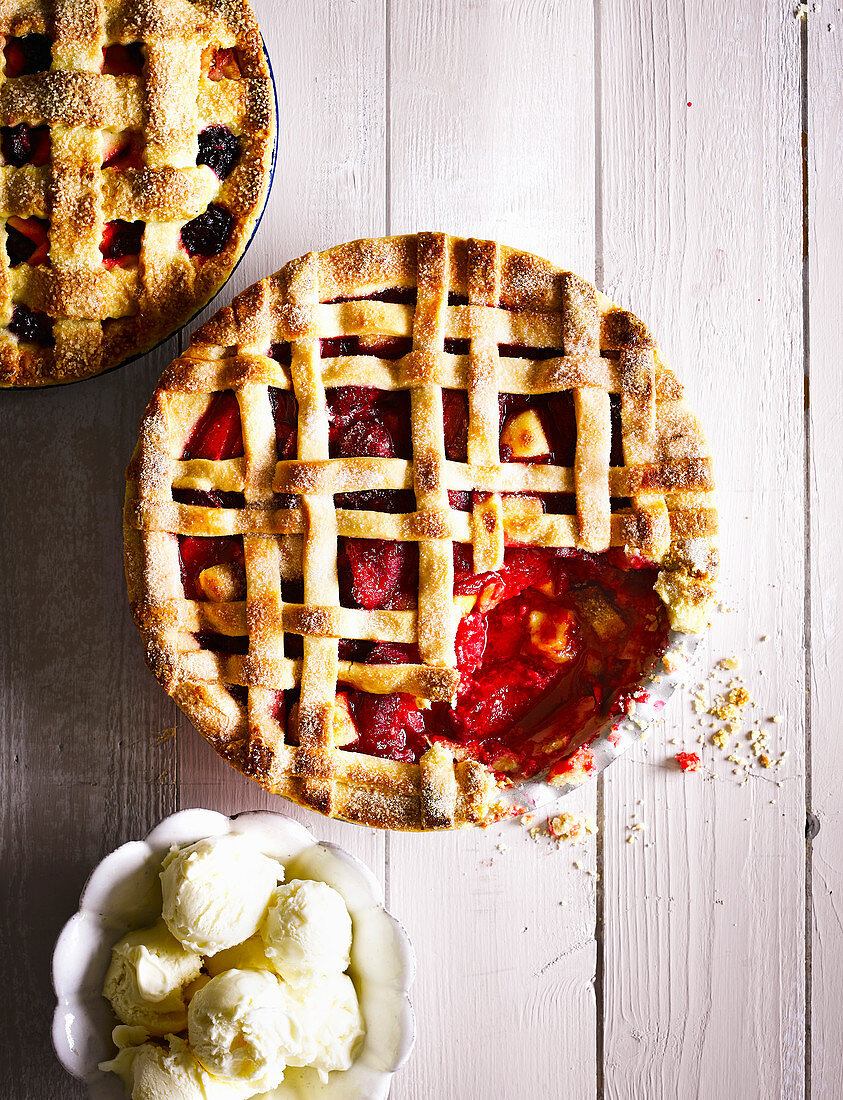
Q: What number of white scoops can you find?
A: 6